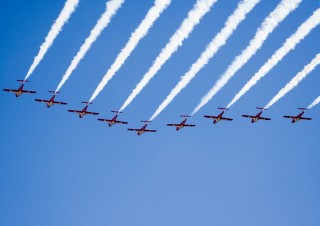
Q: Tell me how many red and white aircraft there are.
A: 9